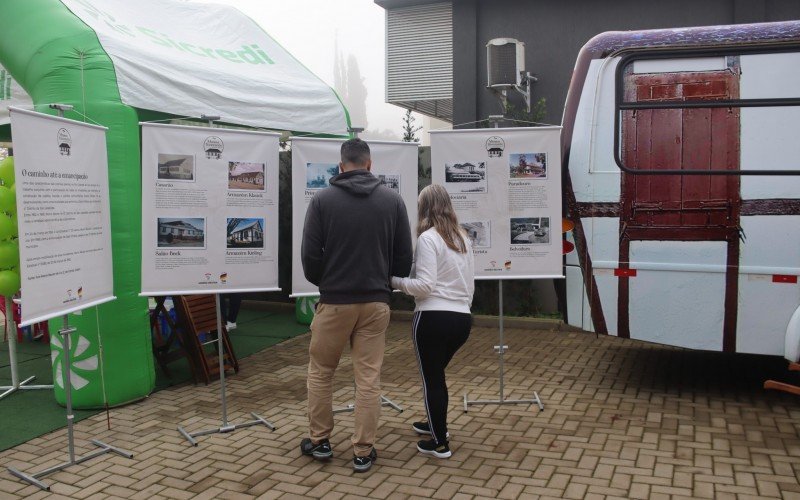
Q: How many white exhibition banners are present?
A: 4